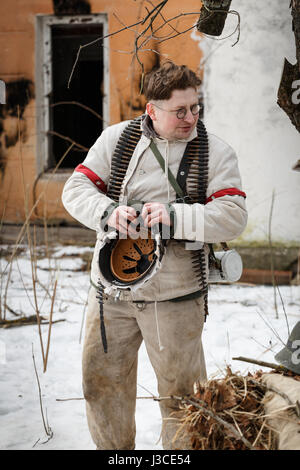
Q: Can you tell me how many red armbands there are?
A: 2